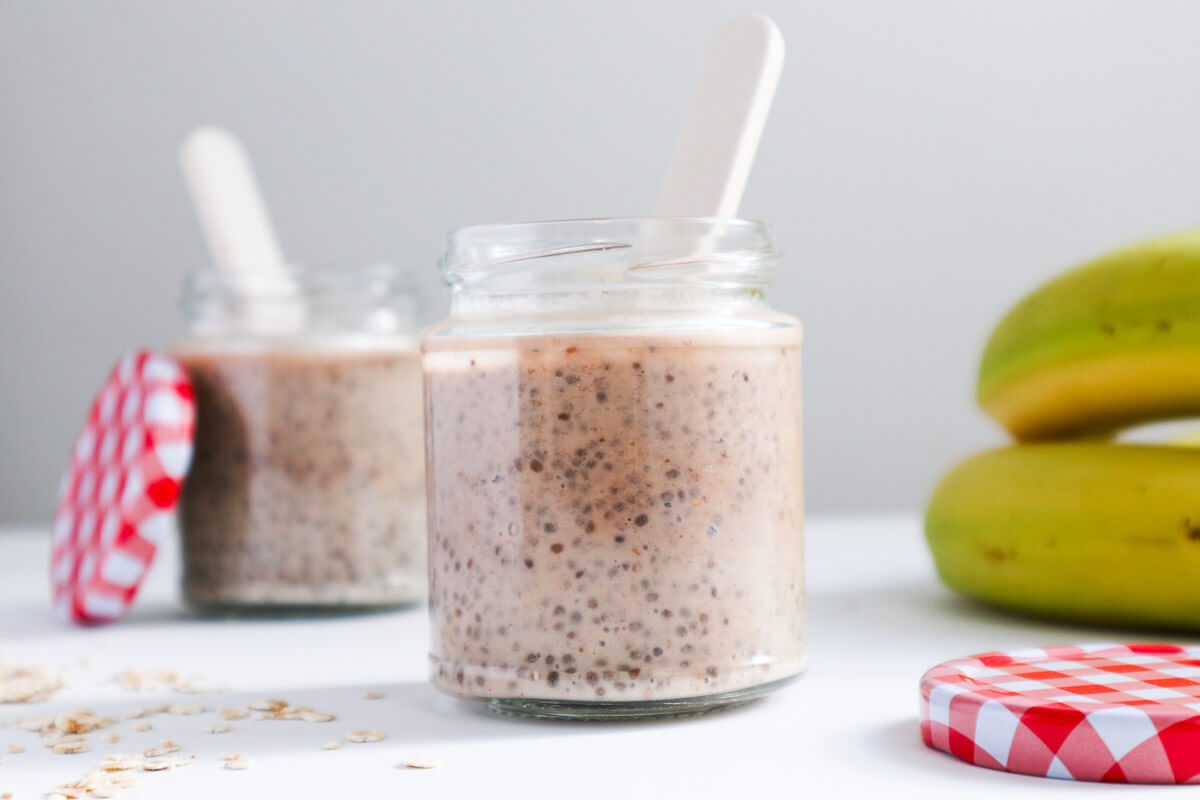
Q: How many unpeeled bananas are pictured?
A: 2